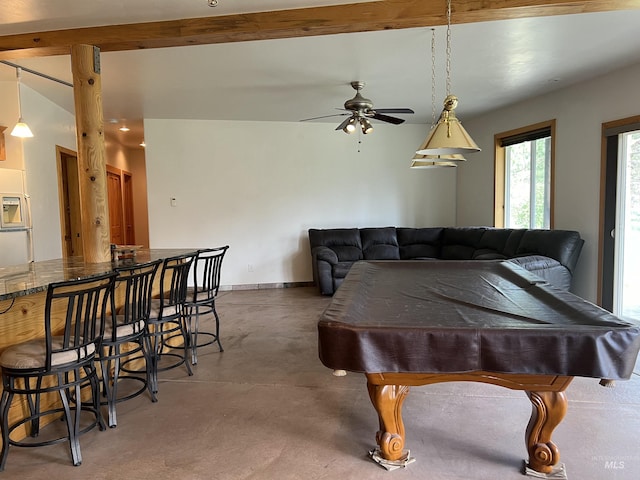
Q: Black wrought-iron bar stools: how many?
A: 4